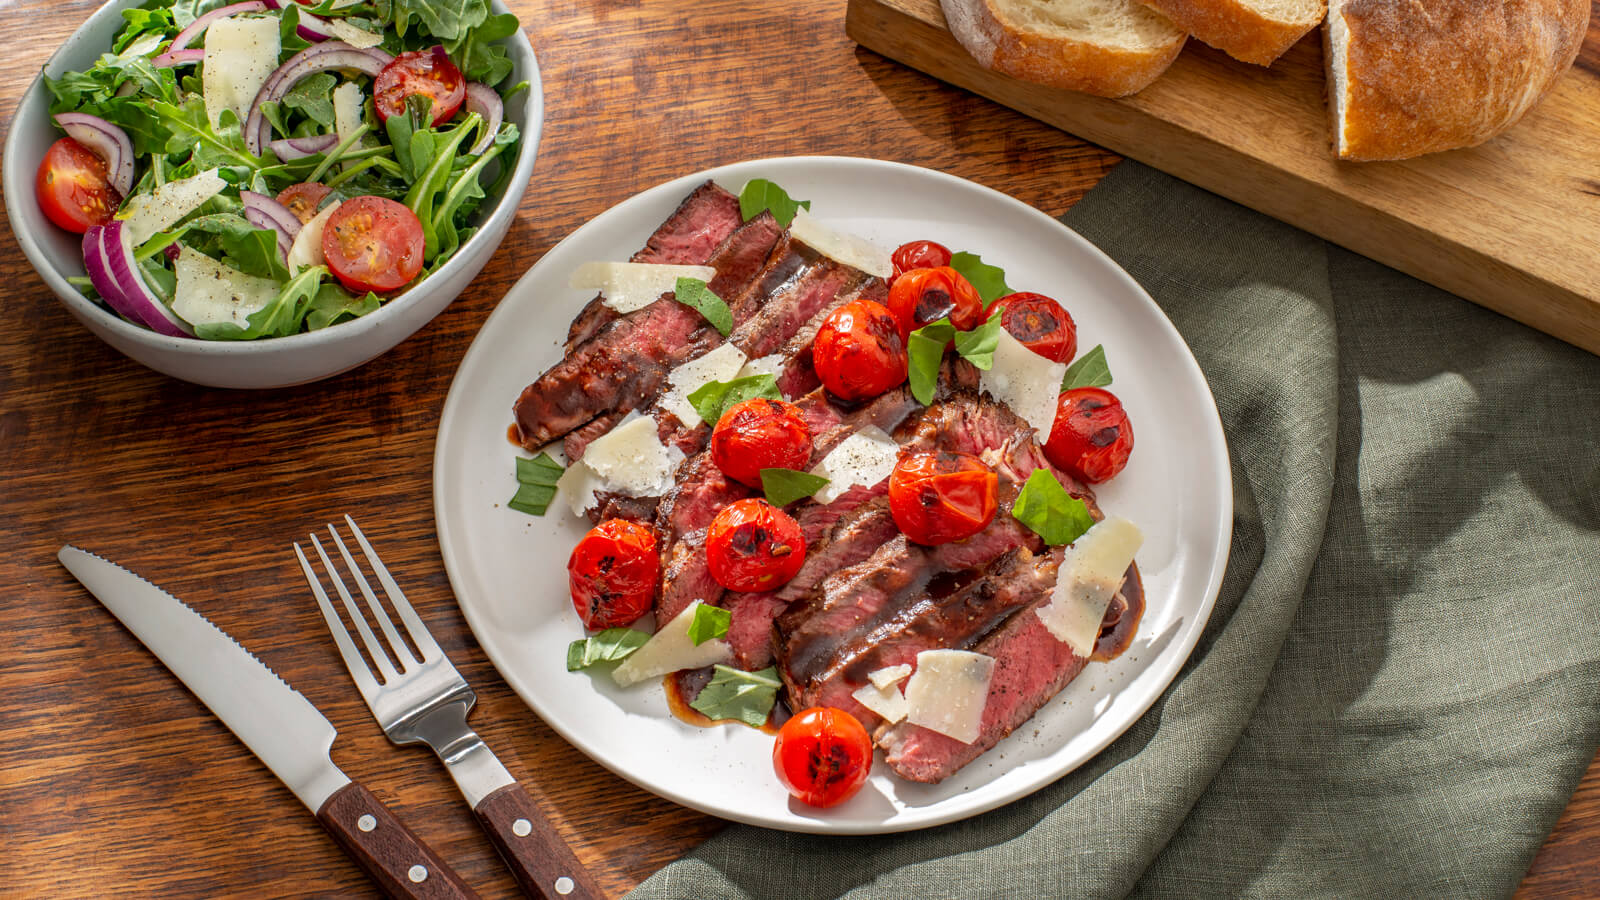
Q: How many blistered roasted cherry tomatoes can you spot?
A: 10